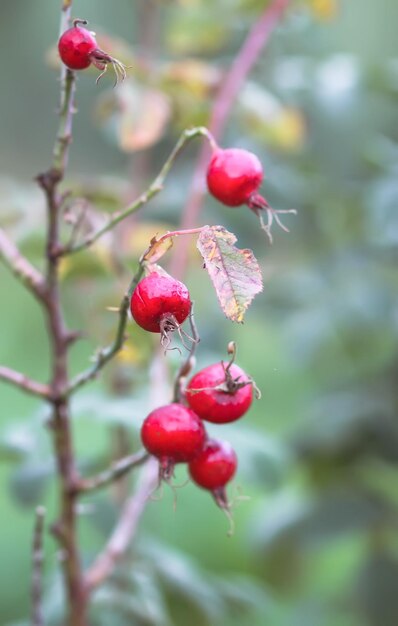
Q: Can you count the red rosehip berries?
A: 6